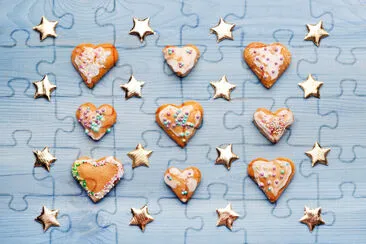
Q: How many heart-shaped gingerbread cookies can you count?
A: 9